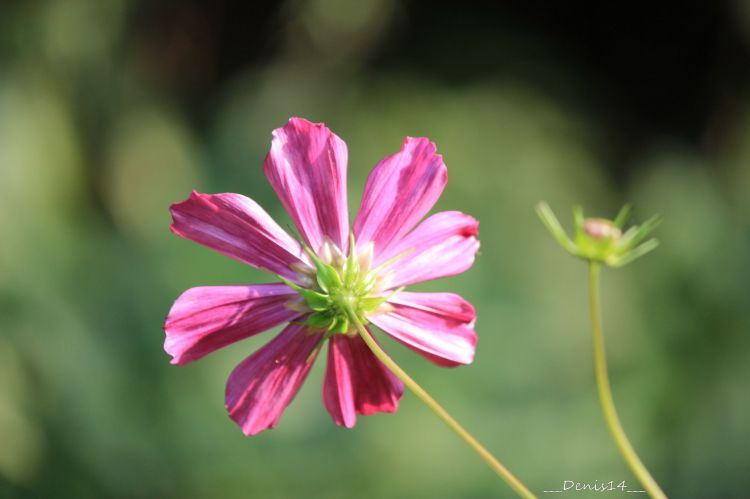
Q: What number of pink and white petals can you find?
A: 8